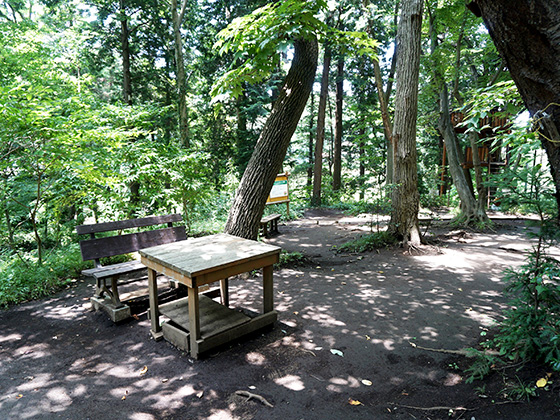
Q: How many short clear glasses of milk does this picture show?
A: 0